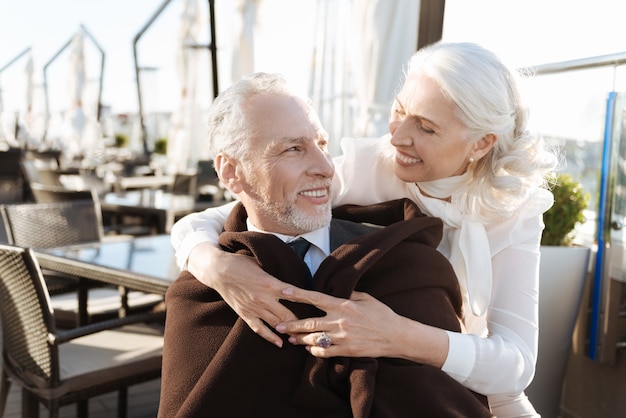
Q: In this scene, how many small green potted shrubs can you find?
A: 3